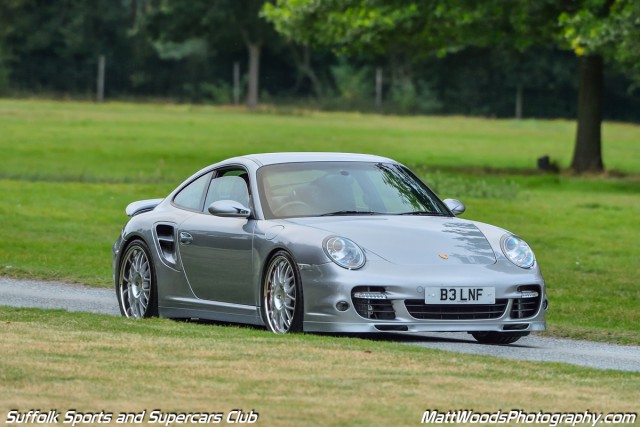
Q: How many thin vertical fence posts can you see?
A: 4